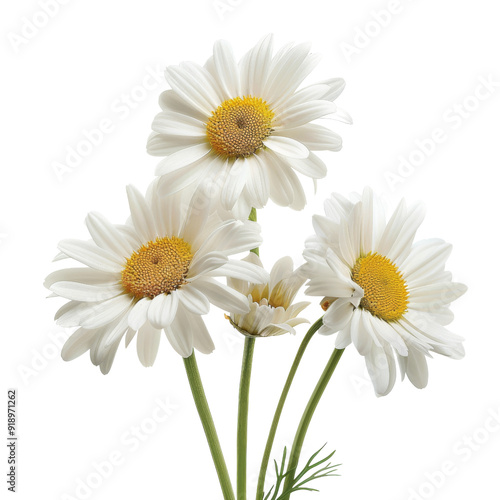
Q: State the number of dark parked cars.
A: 0